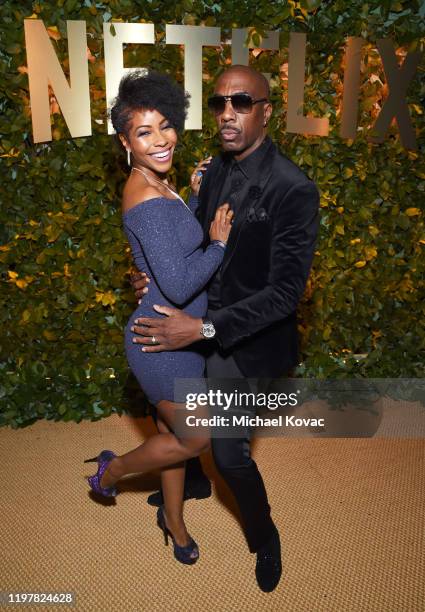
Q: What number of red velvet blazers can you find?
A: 0